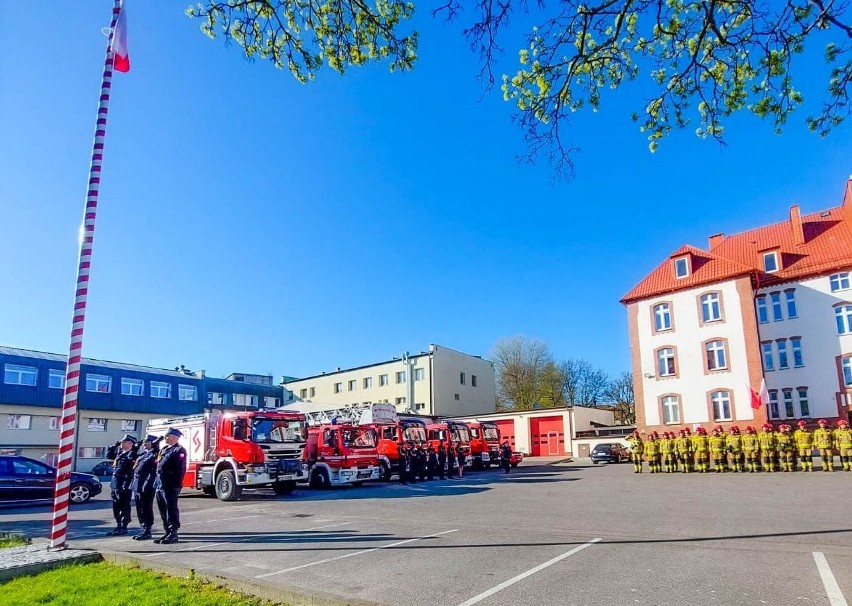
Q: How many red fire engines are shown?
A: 5